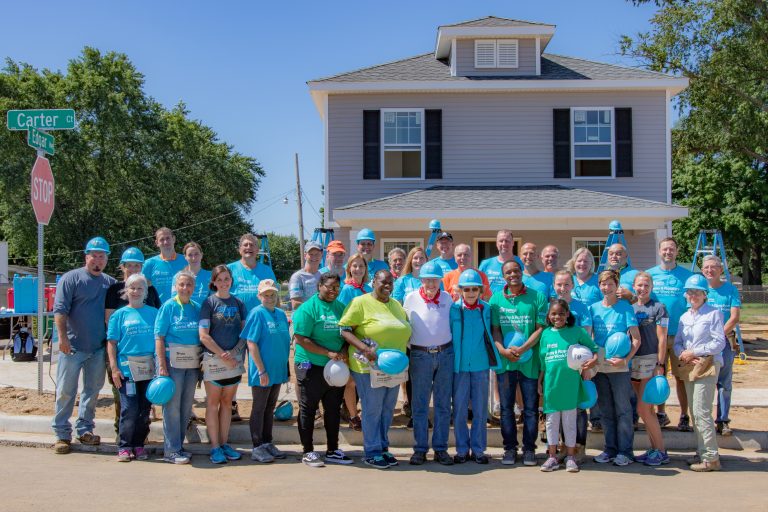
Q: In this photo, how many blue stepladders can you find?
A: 5